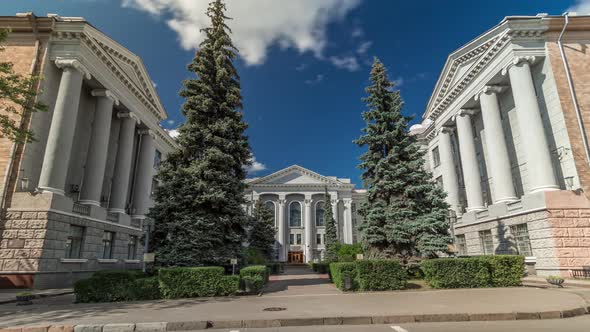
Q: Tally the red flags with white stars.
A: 0